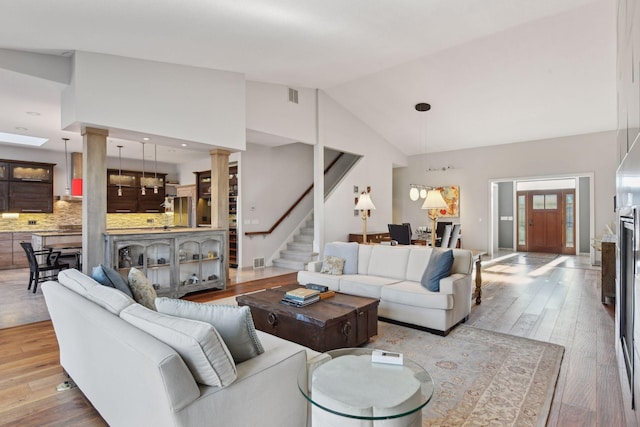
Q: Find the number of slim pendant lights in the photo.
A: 4